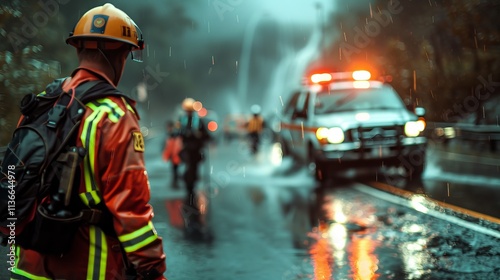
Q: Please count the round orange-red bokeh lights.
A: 3